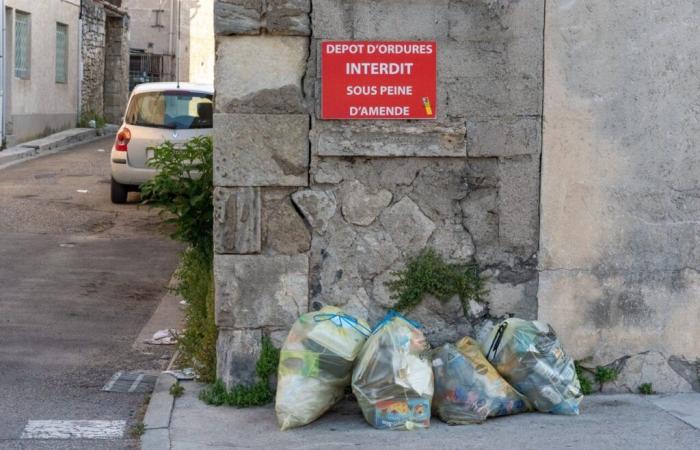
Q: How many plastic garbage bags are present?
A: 4